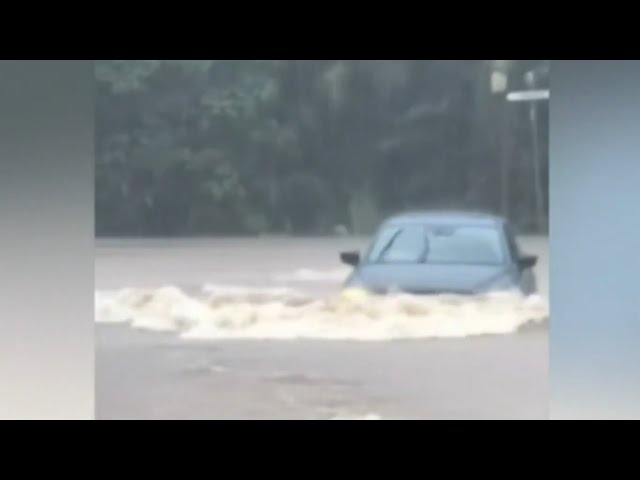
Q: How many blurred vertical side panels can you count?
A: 2